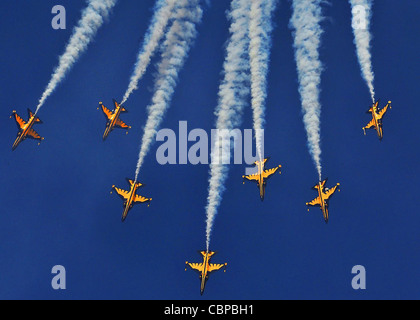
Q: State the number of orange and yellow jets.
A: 7